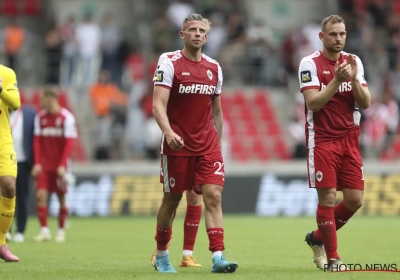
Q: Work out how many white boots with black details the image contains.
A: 2